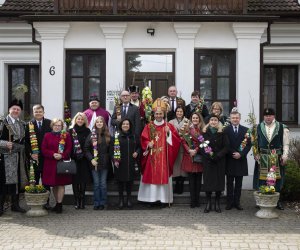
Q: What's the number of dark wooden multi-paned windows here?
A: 4